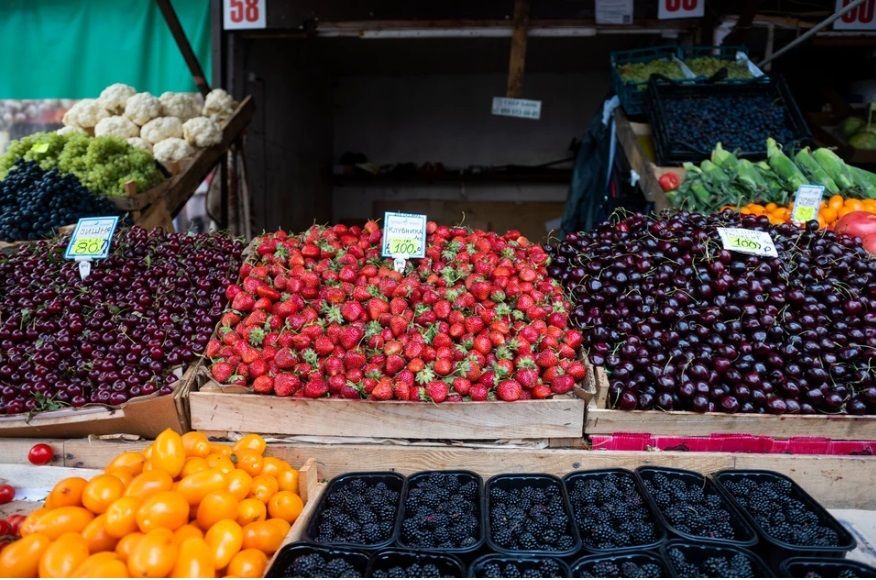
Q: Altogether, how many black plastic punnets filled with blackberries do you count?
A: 12